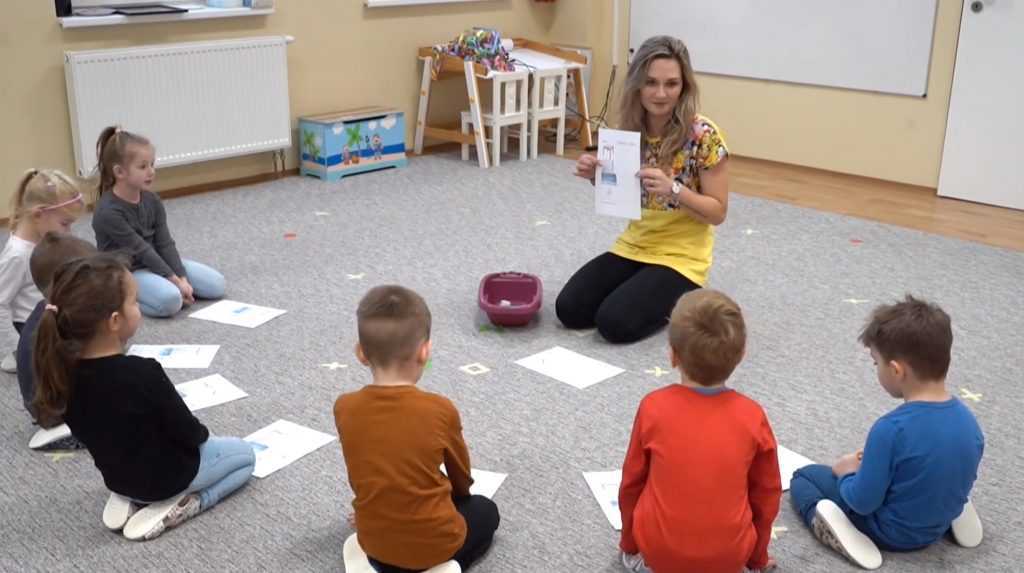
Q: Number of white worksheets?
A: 9